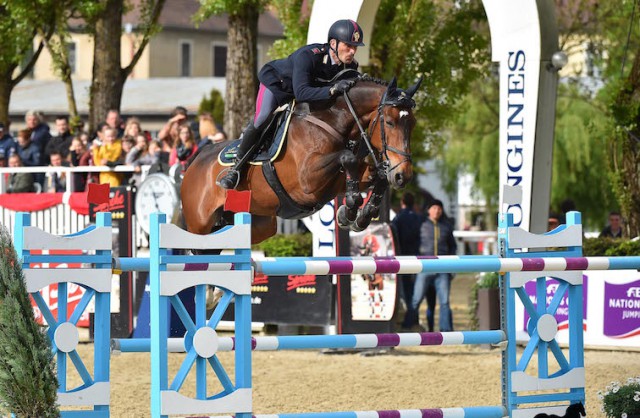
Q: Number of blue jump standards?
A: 3